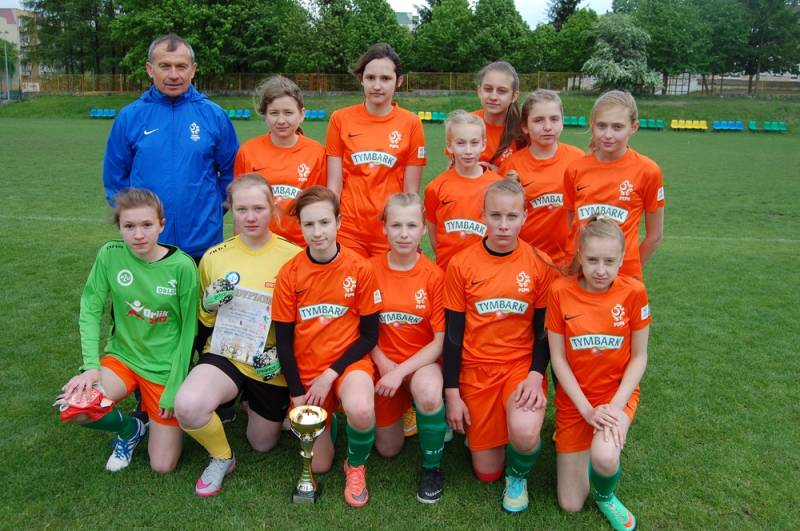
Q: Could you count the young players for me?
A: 12